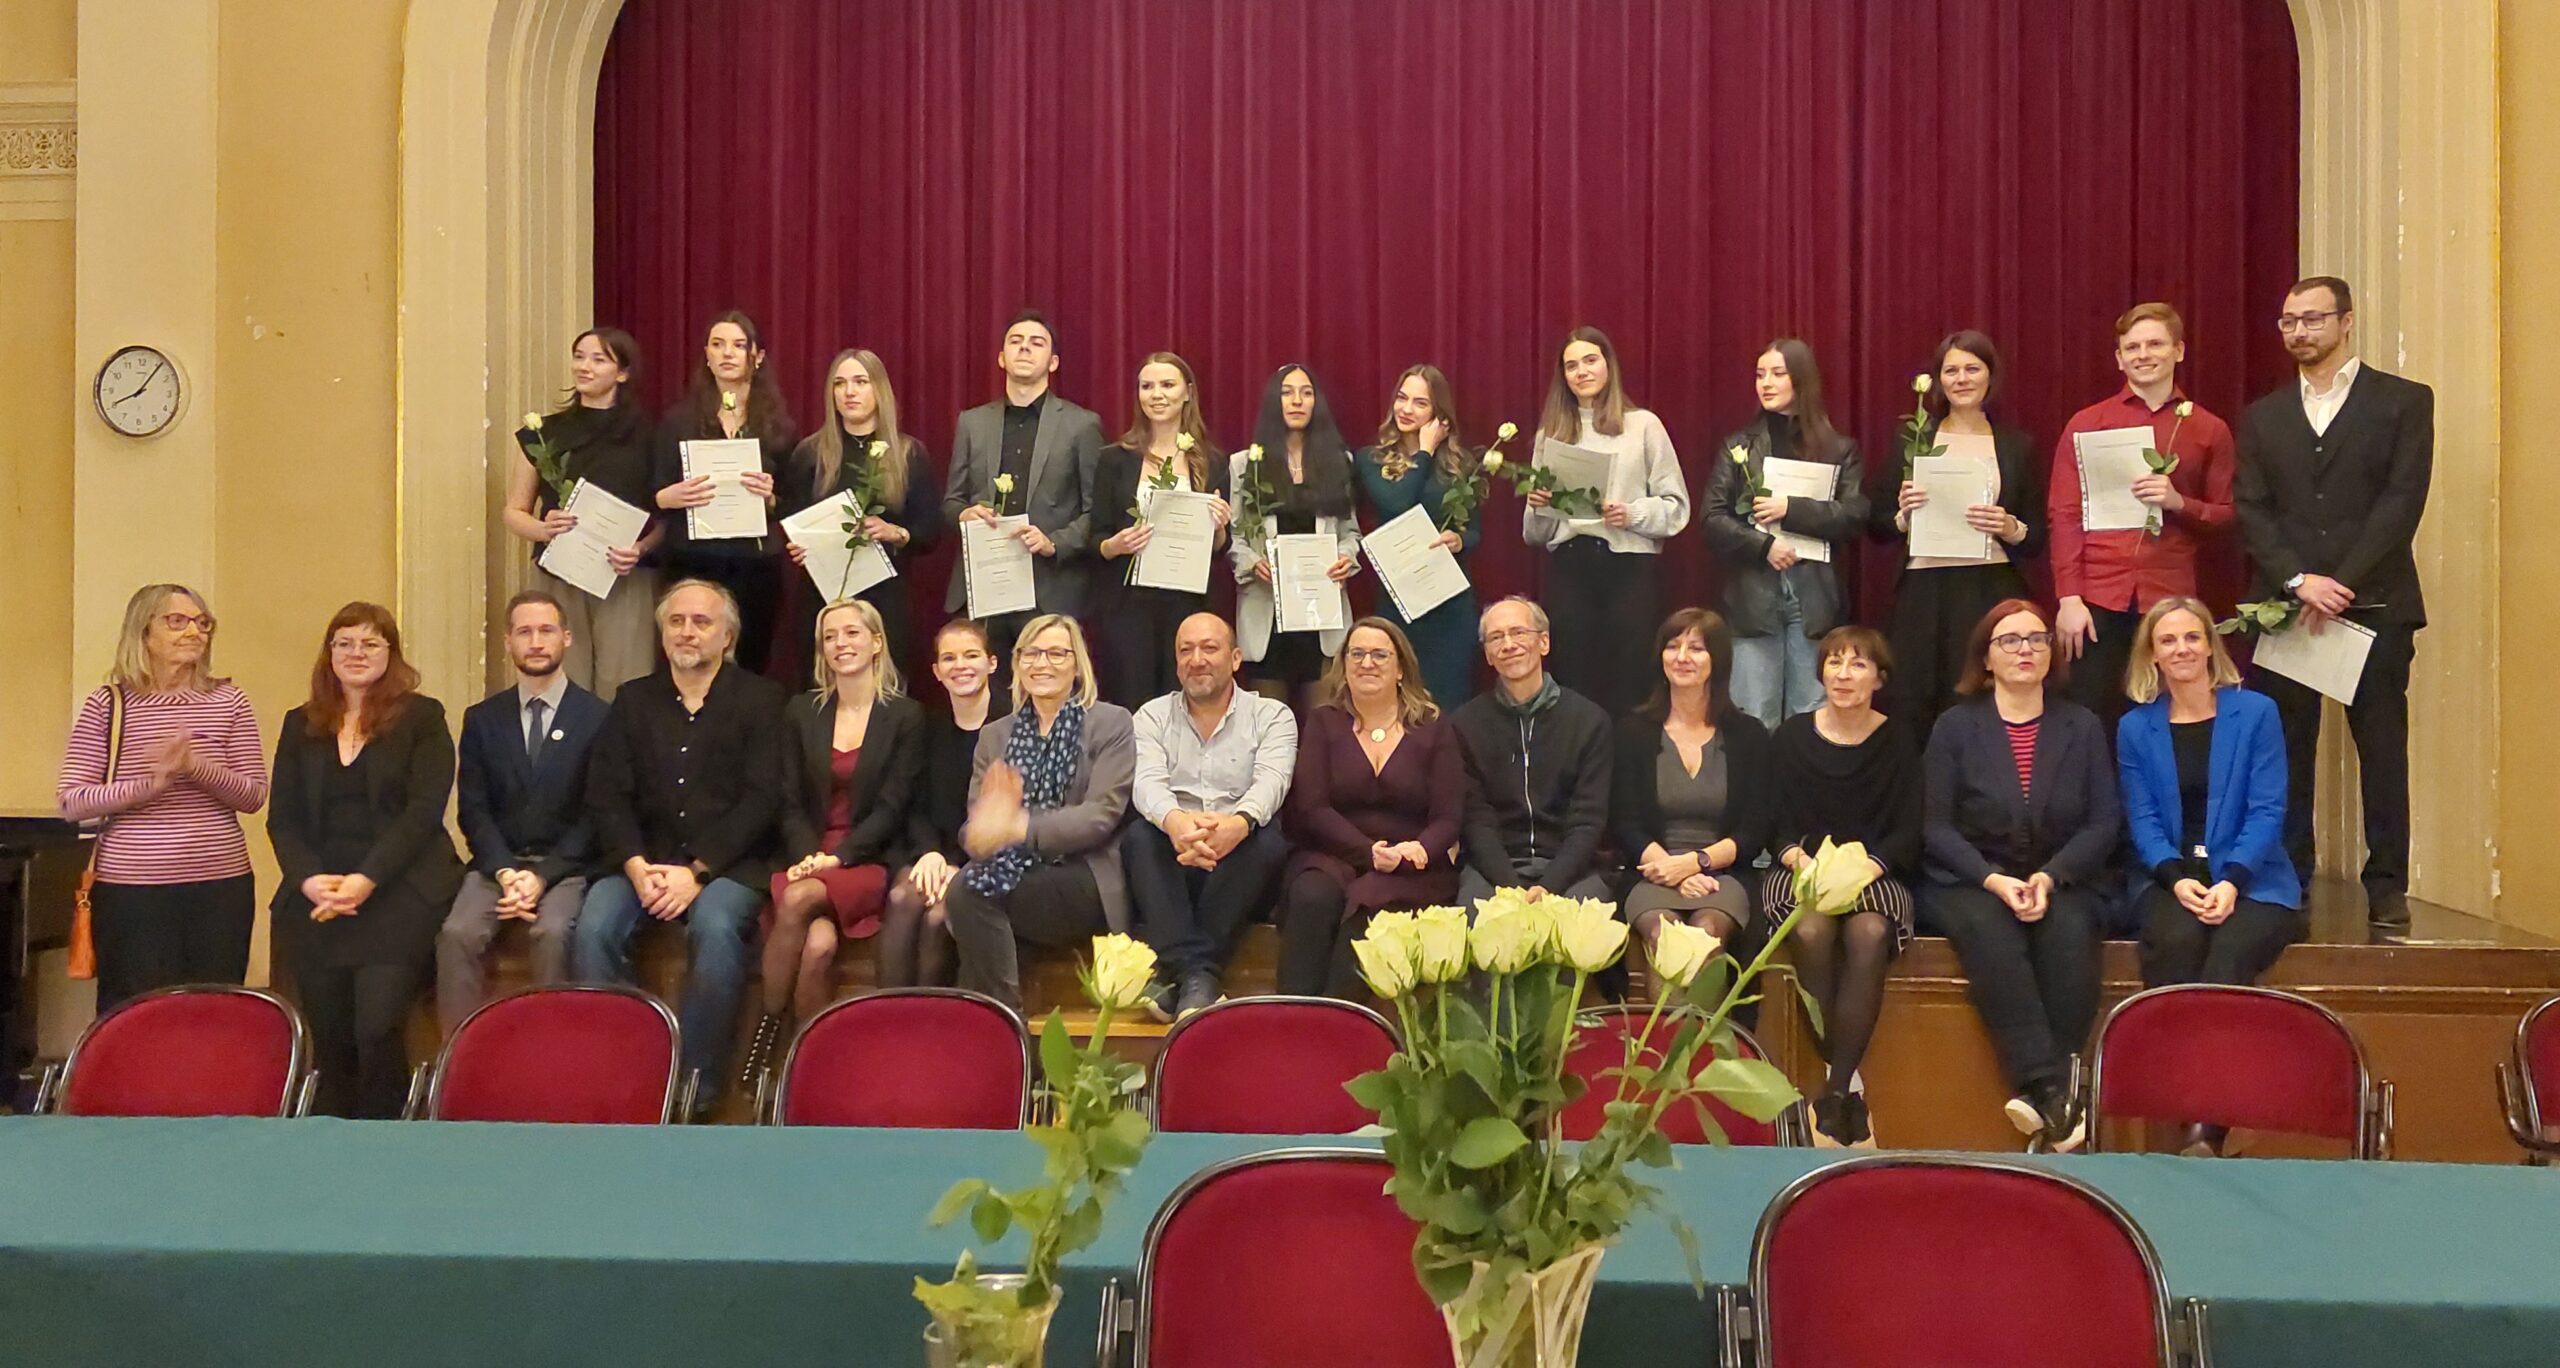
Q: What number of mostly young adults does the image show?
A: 12